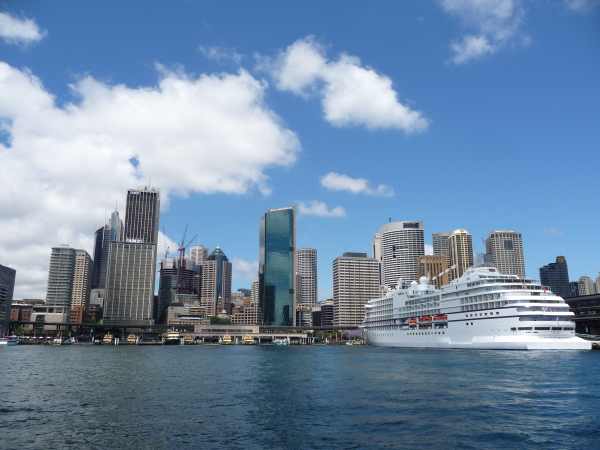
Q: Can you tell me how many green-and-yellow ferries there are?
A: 6